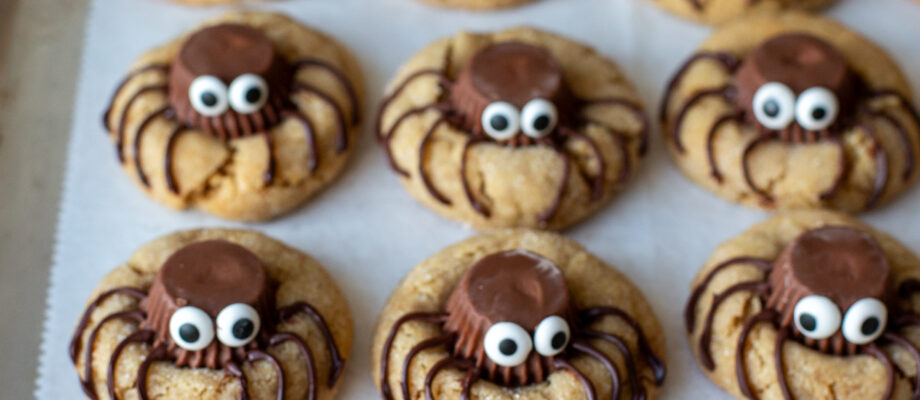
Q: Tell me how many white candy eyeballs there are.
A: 12